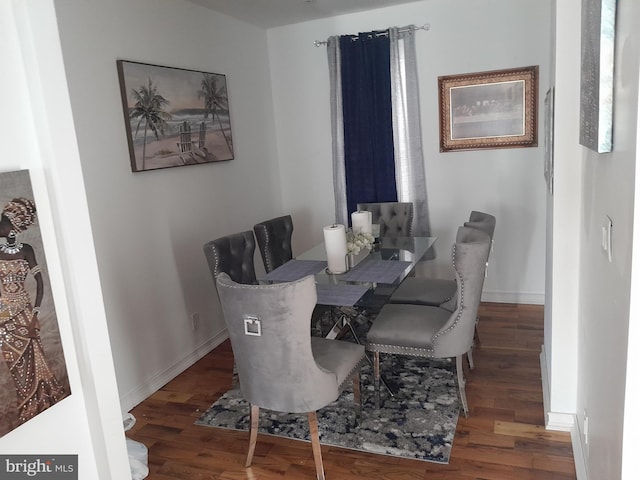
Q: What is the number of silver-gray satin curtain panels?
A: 2